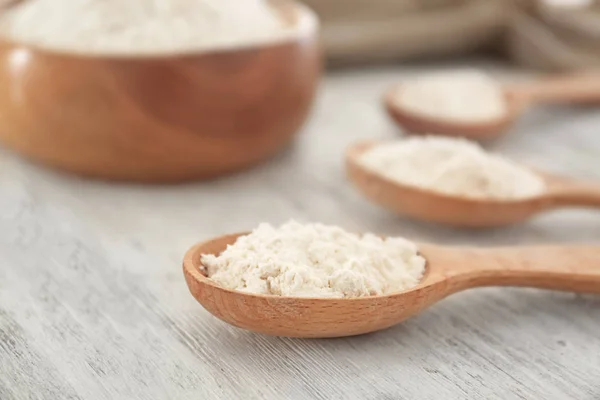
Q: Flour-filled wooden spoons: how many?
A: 3